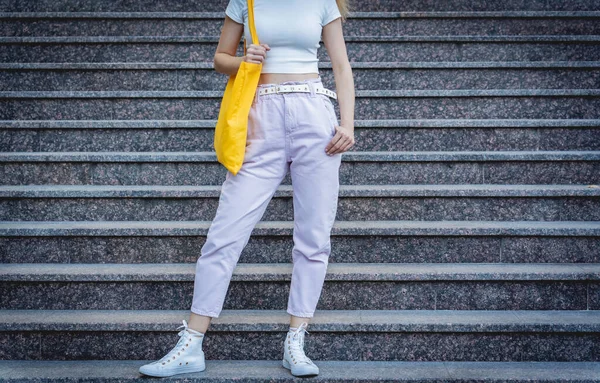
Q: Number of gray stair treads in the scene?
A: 11